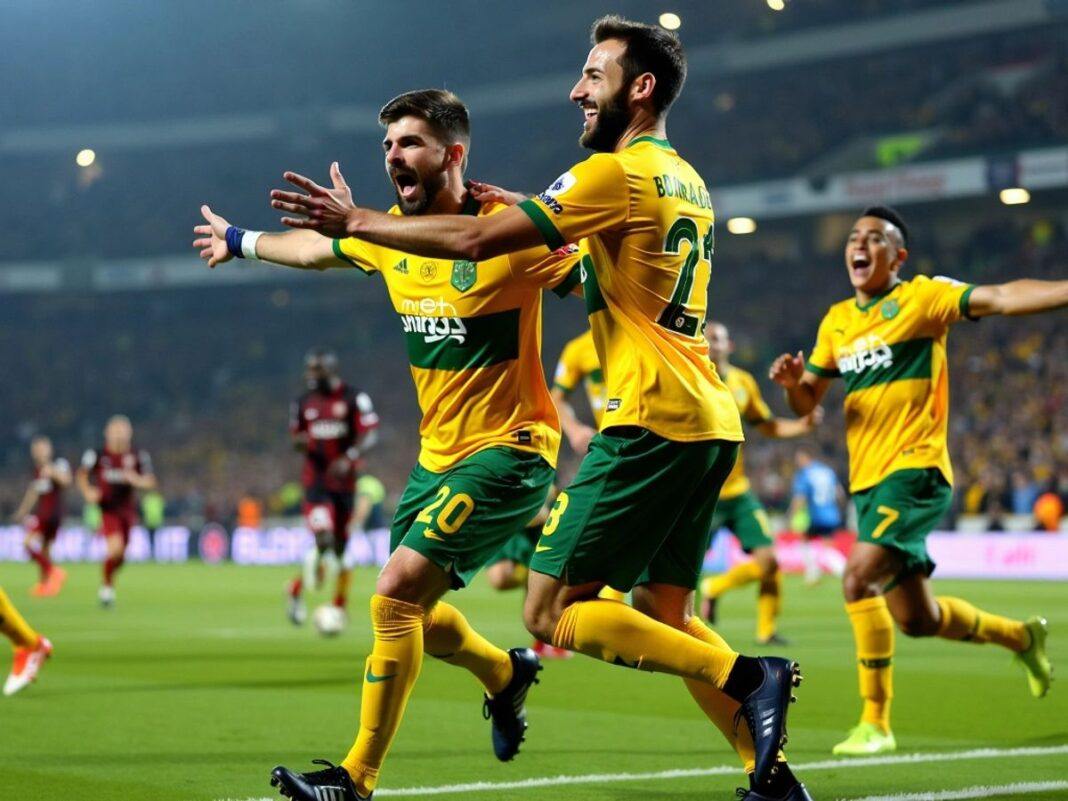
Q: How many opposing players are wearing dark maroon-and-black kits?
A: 3